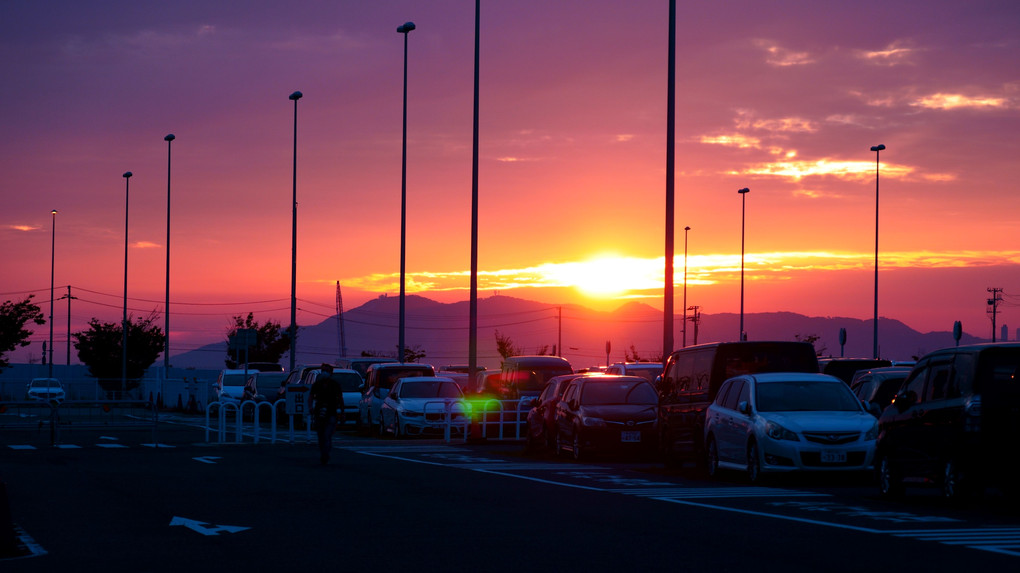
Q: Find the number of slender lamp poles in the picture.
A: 10